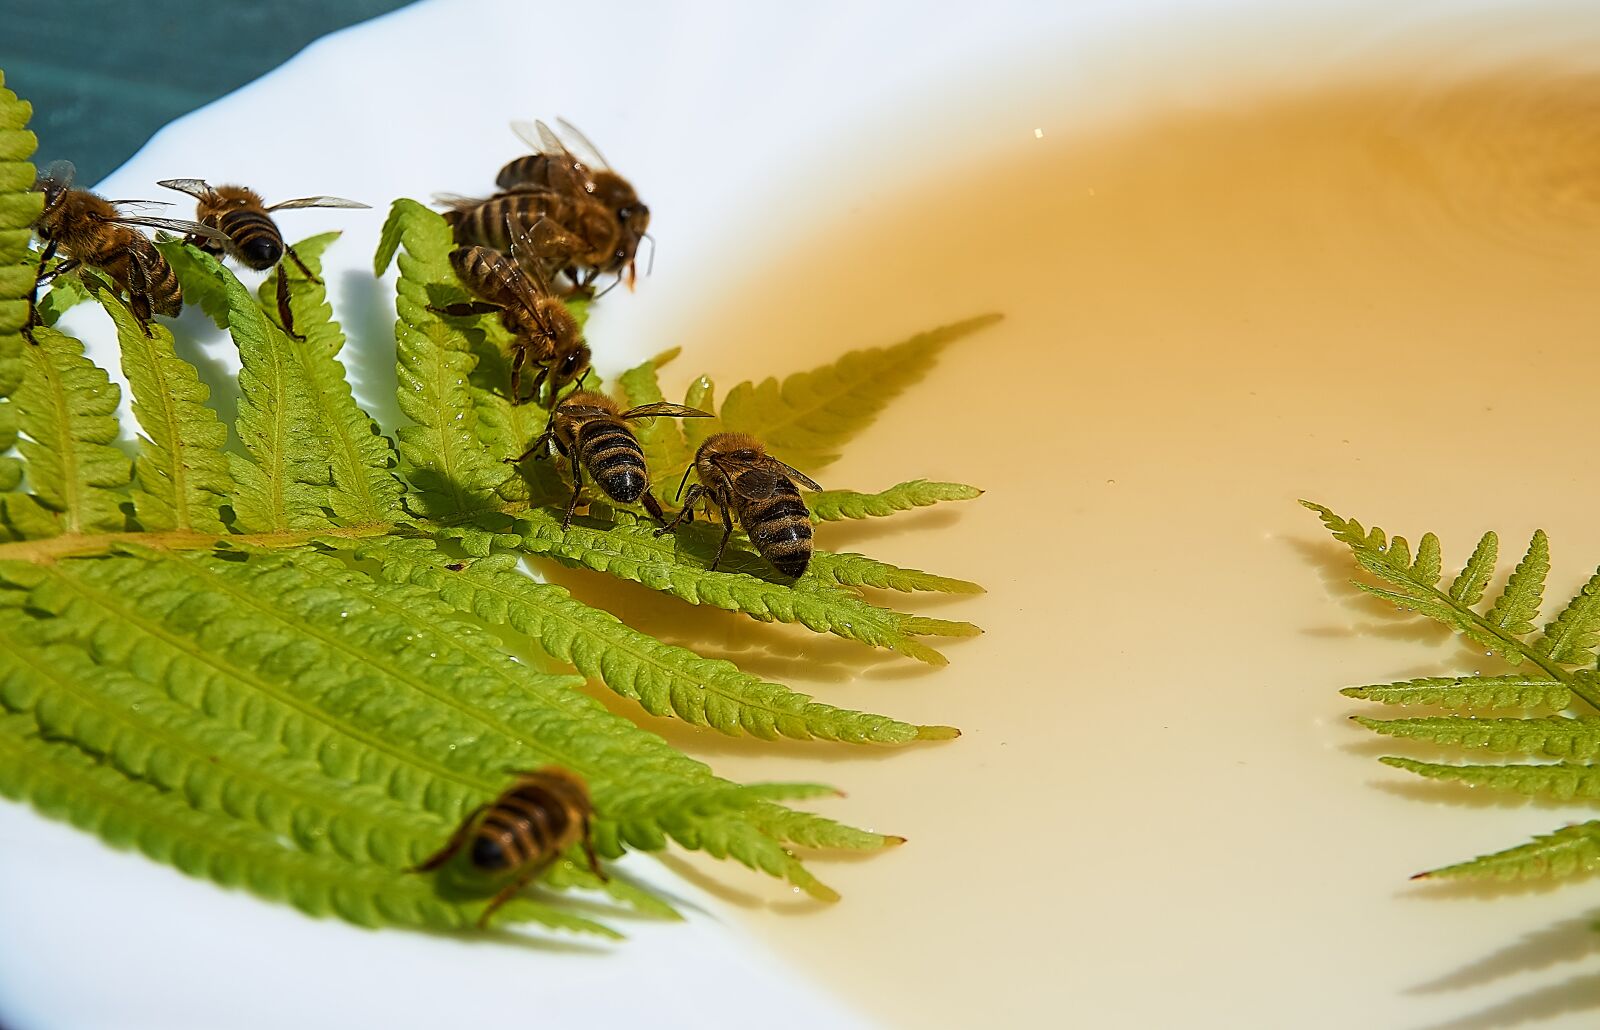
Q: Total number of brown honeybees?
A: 8